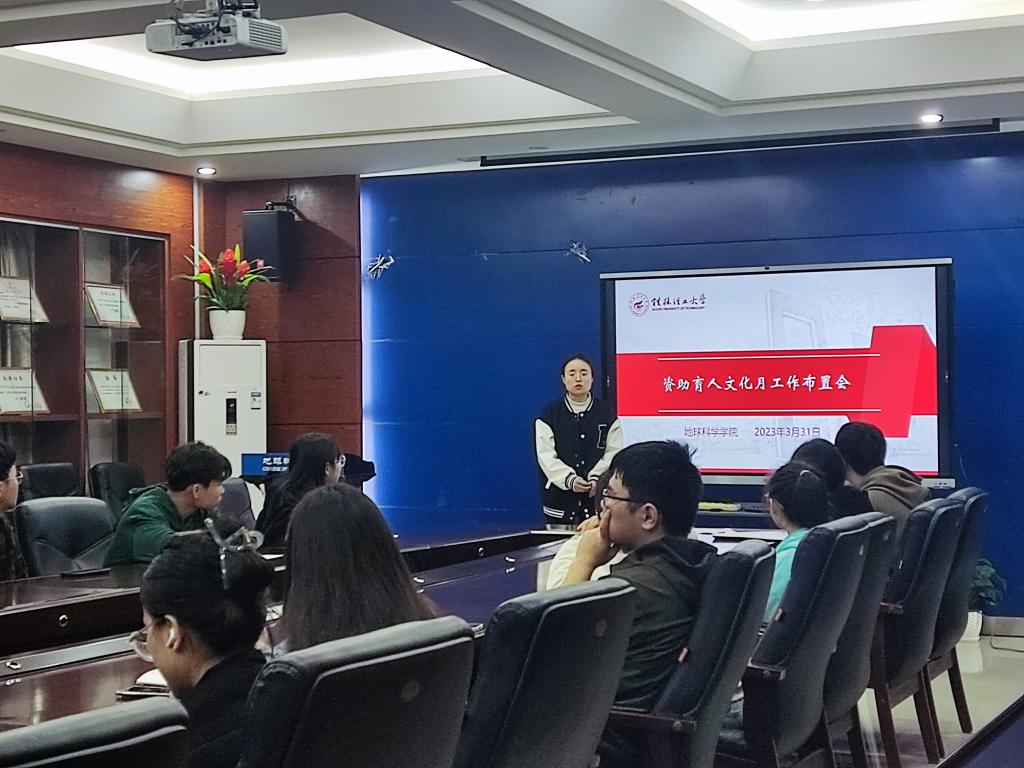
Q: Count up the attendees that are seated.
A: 10